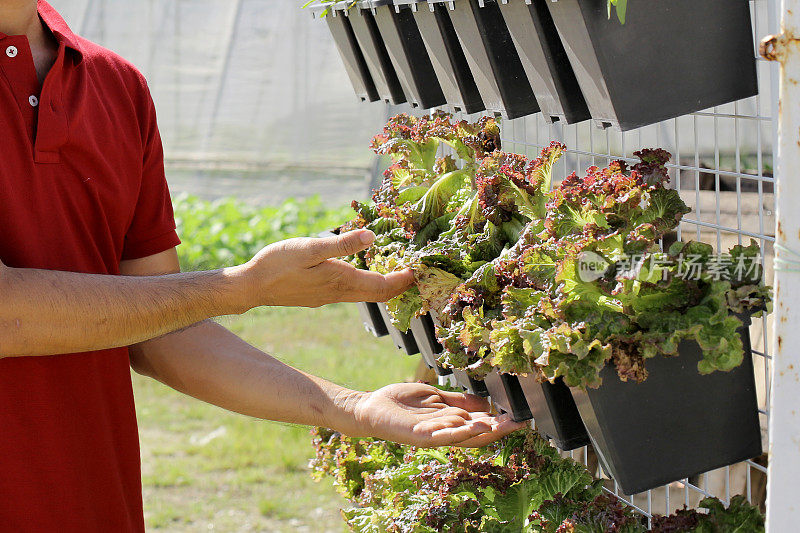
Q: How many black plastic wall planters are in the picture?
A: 14